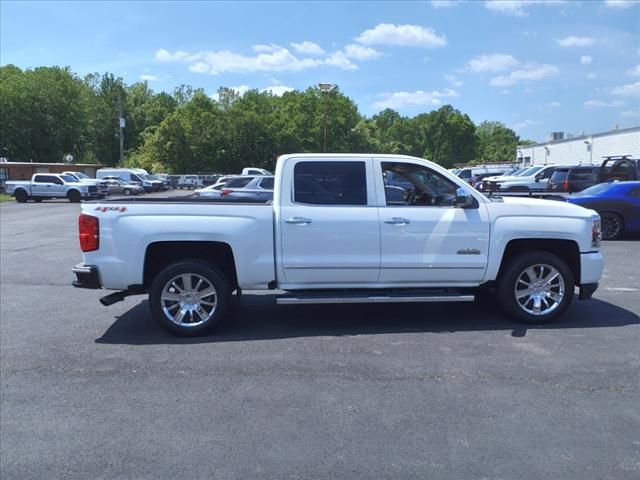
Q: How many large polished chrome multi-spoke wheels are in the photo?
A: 2